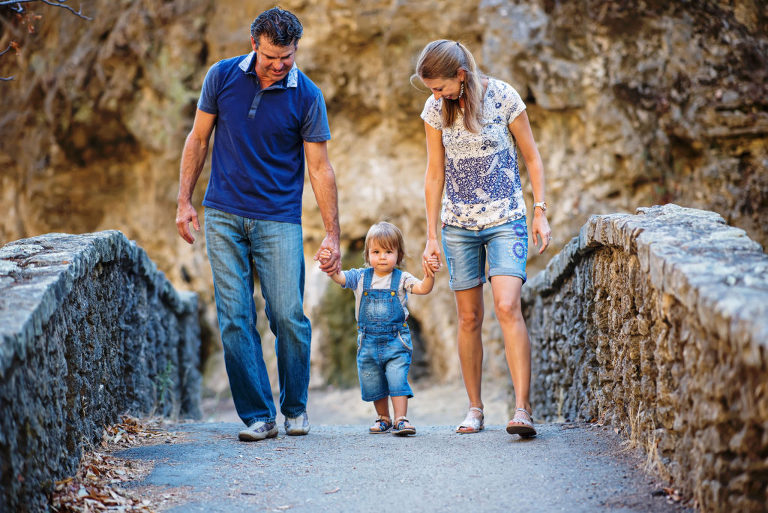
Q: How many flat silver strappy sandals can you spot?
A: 2